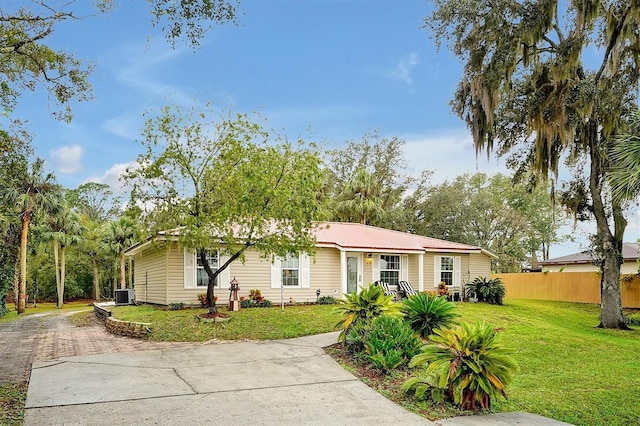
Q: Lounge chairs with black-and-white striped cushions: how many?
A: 2